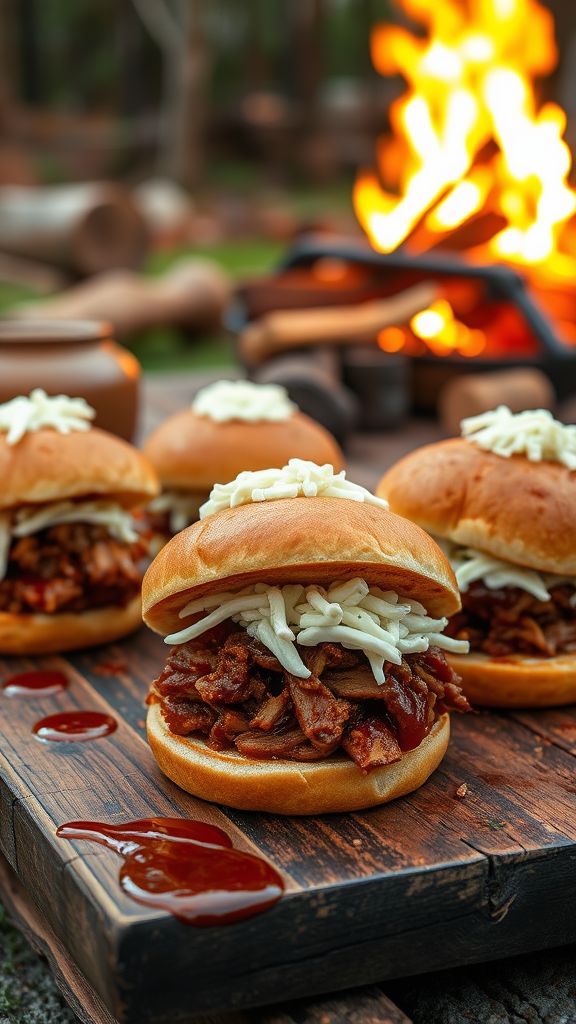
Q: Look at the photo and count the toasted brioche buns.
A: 4